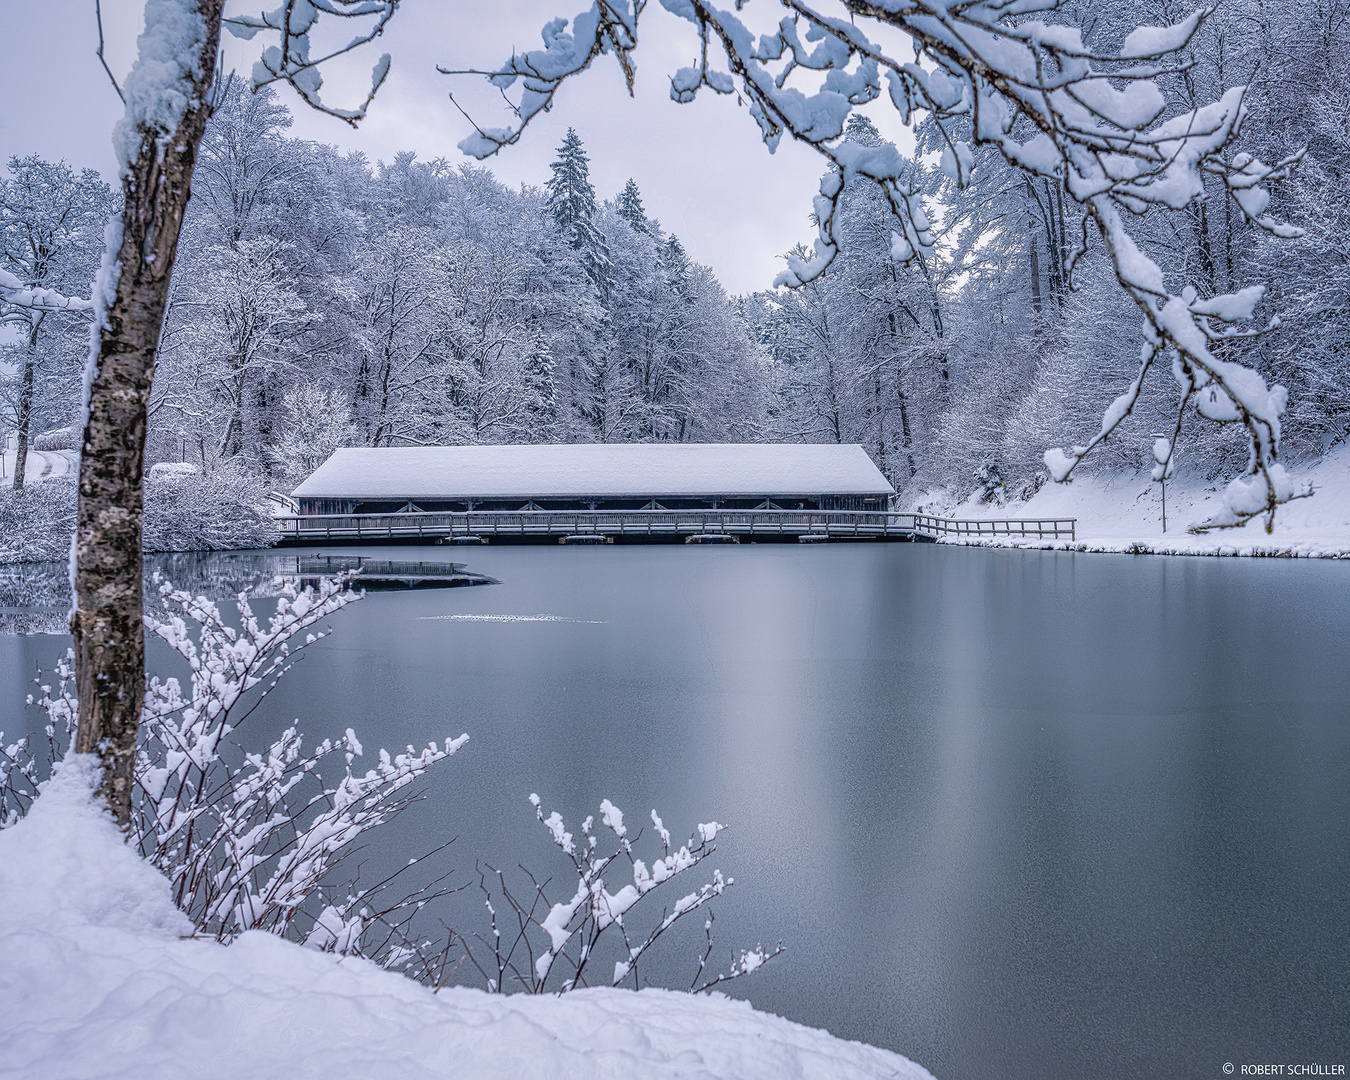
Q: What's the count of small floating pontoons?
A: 4